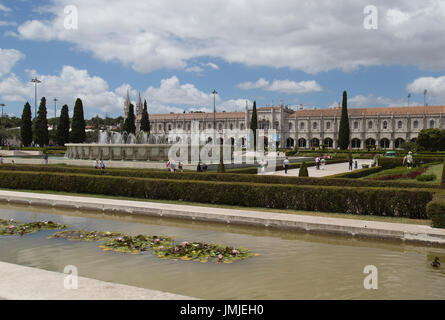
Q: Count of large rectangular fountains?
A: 1